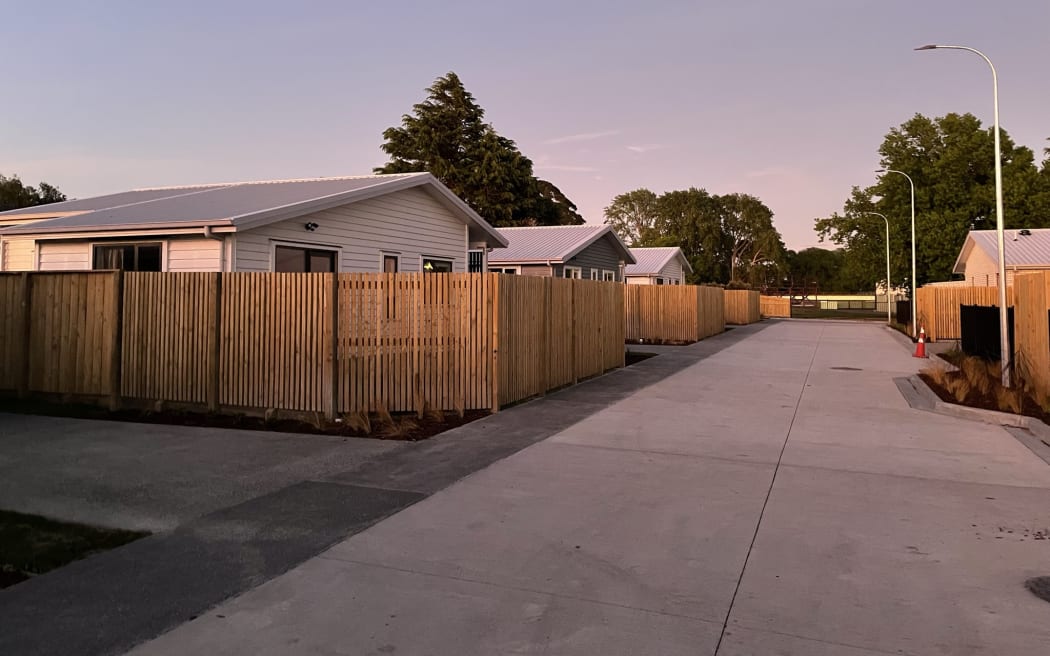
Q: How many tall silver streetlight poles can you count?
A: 3